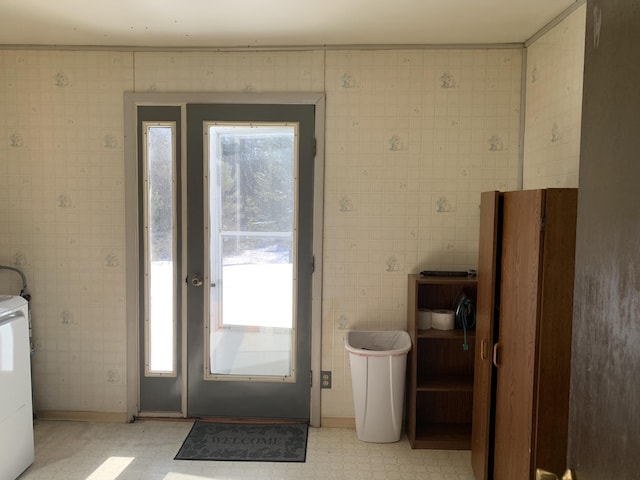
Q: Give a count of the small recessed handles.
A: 2